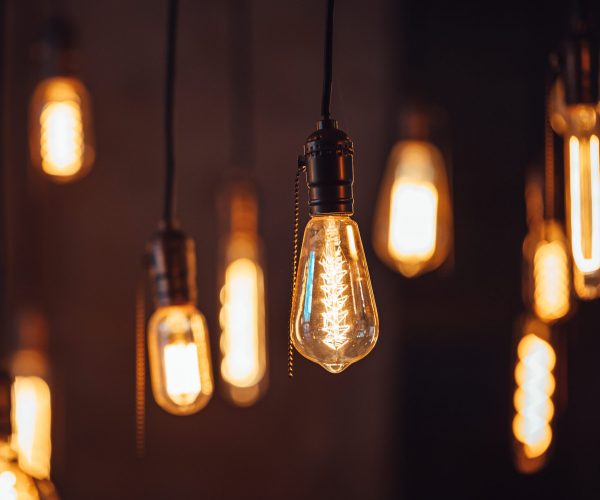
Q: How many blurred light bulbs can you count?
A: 9